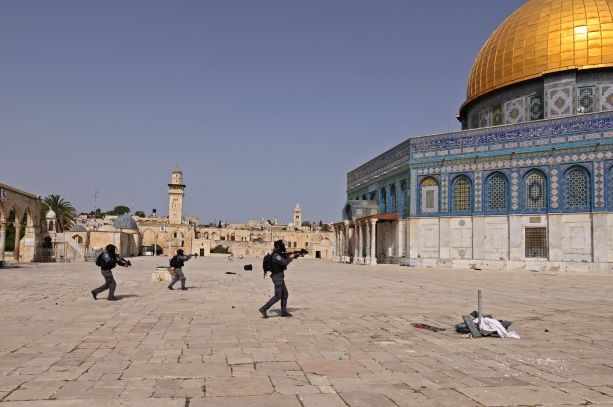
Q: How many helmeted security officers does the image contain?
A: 3